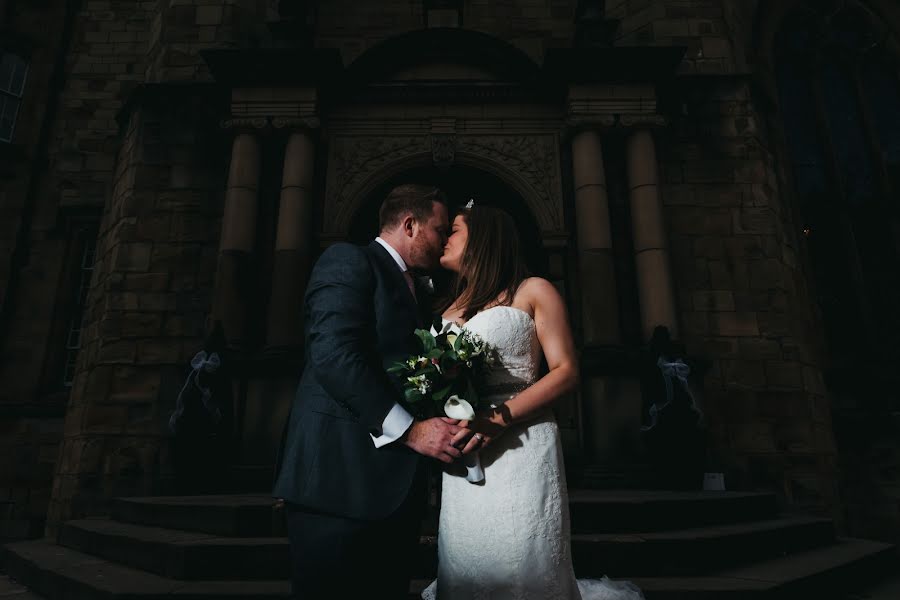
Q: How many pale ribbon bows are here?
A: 2